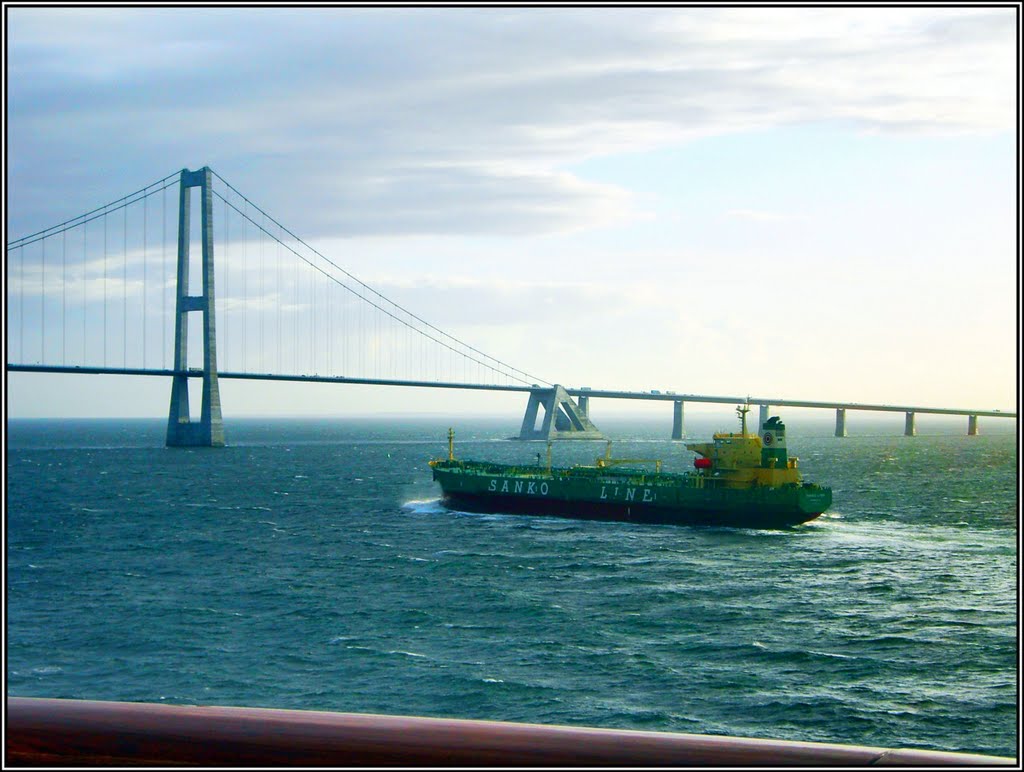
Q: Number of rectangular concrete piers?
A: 6